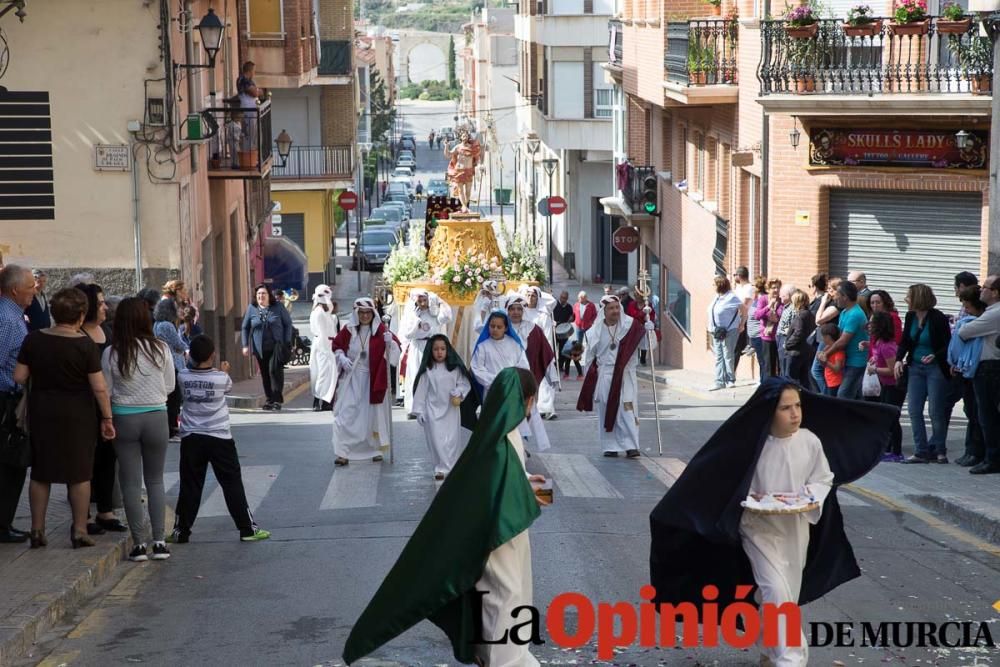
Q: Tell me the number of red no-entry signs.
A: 2